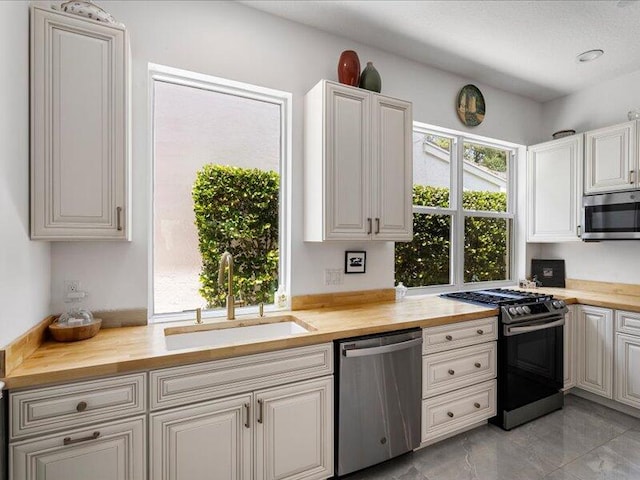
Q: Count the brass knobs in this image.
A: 7